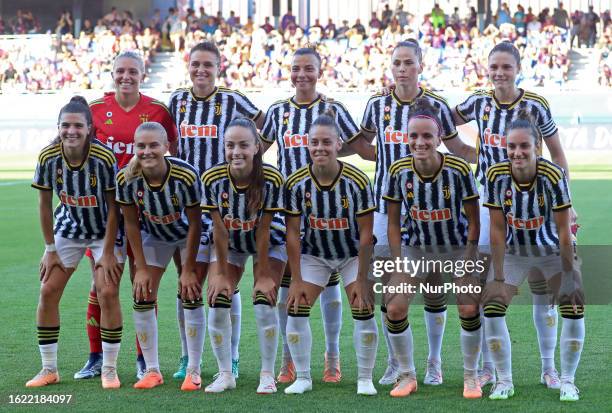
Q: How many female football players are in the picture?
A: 11